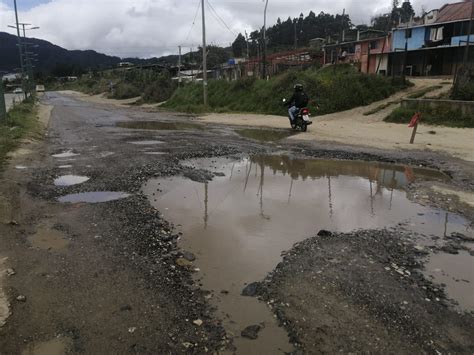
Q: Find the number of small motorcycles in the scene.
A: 1